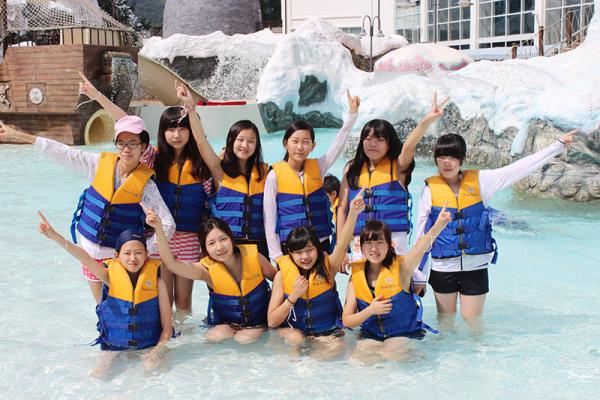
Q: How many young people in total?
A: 10